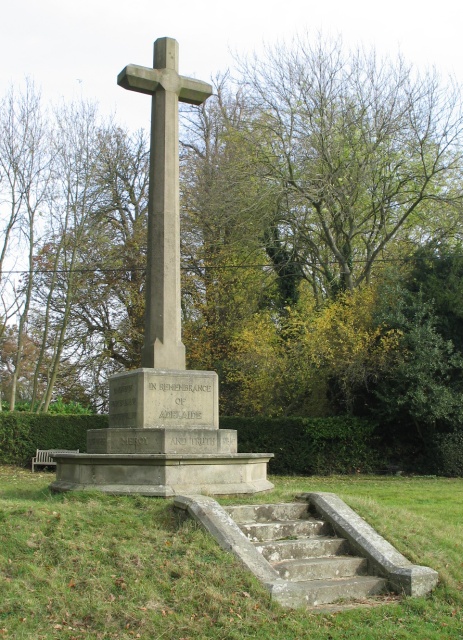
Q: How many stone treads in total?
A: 5